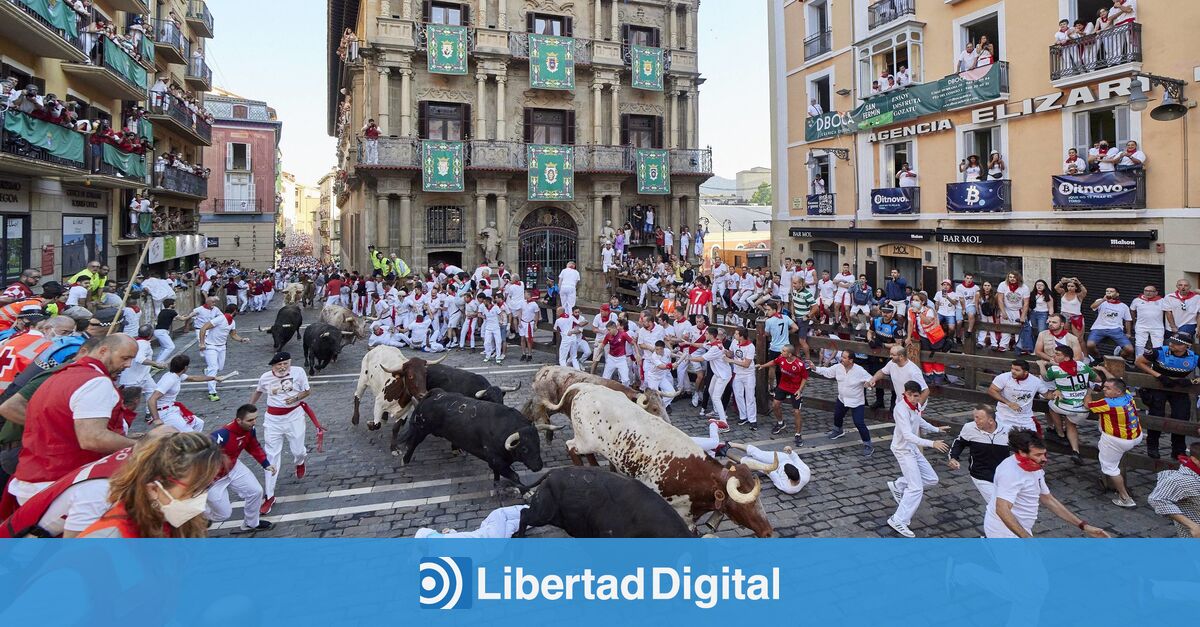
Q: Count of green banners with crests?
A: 6